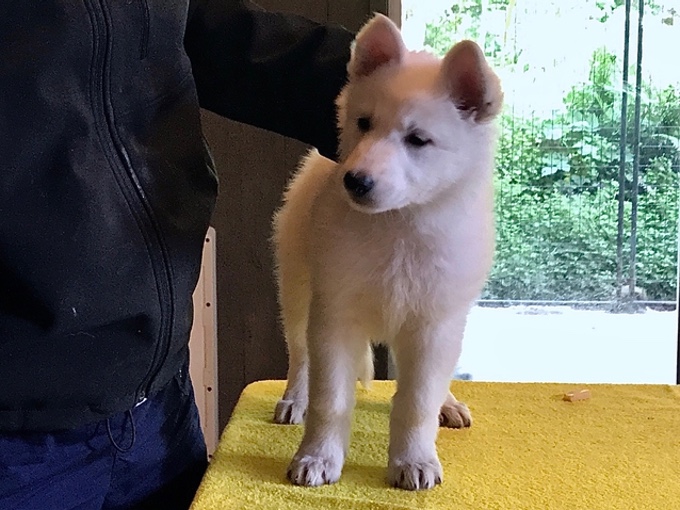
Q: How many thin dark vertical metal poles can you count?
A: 2